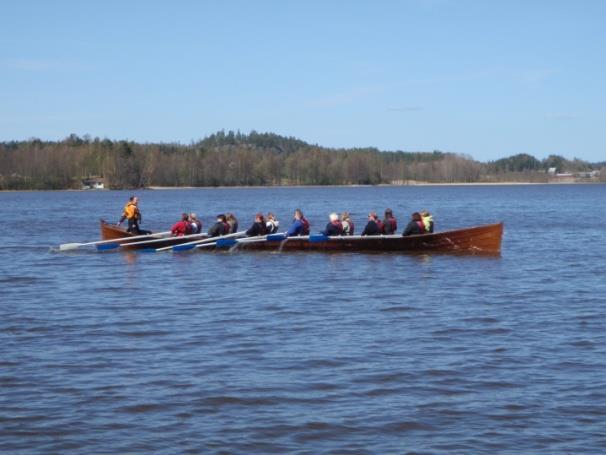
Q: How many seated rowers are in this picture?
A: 13